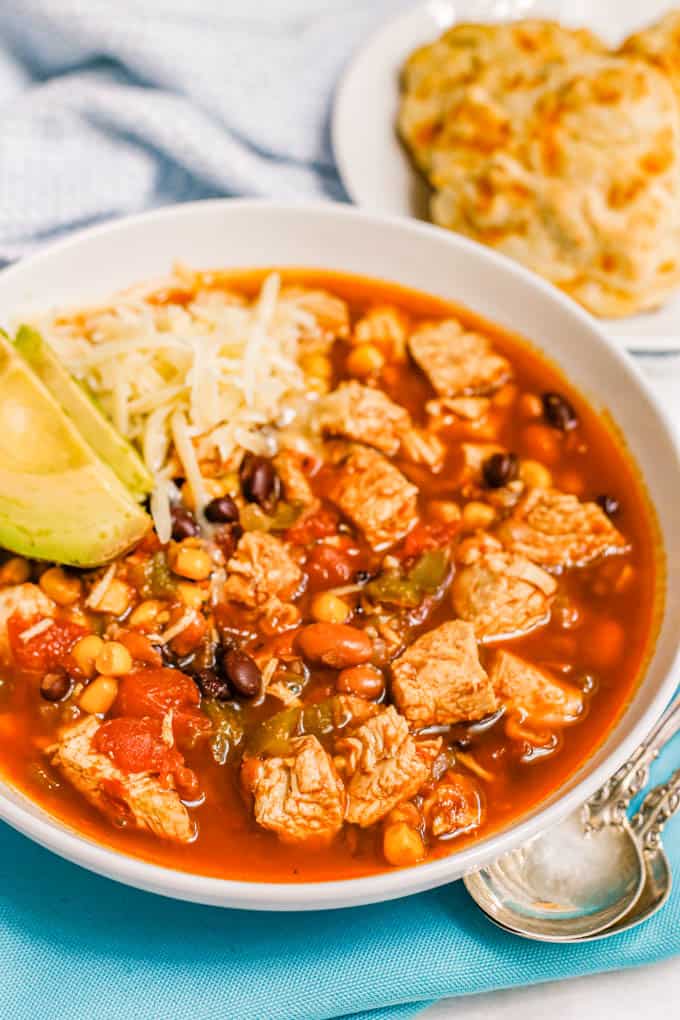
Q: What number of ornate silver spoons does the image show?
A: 2